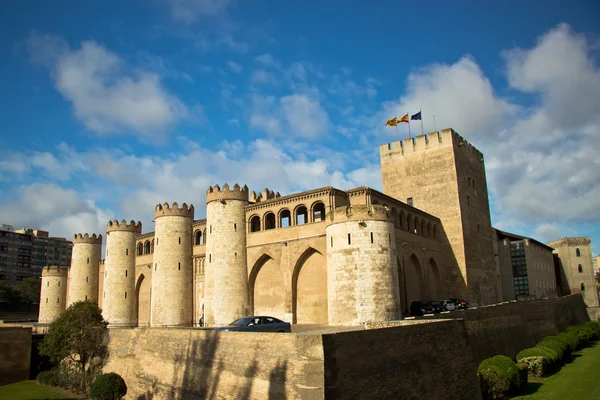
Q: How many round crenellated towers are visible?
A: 6